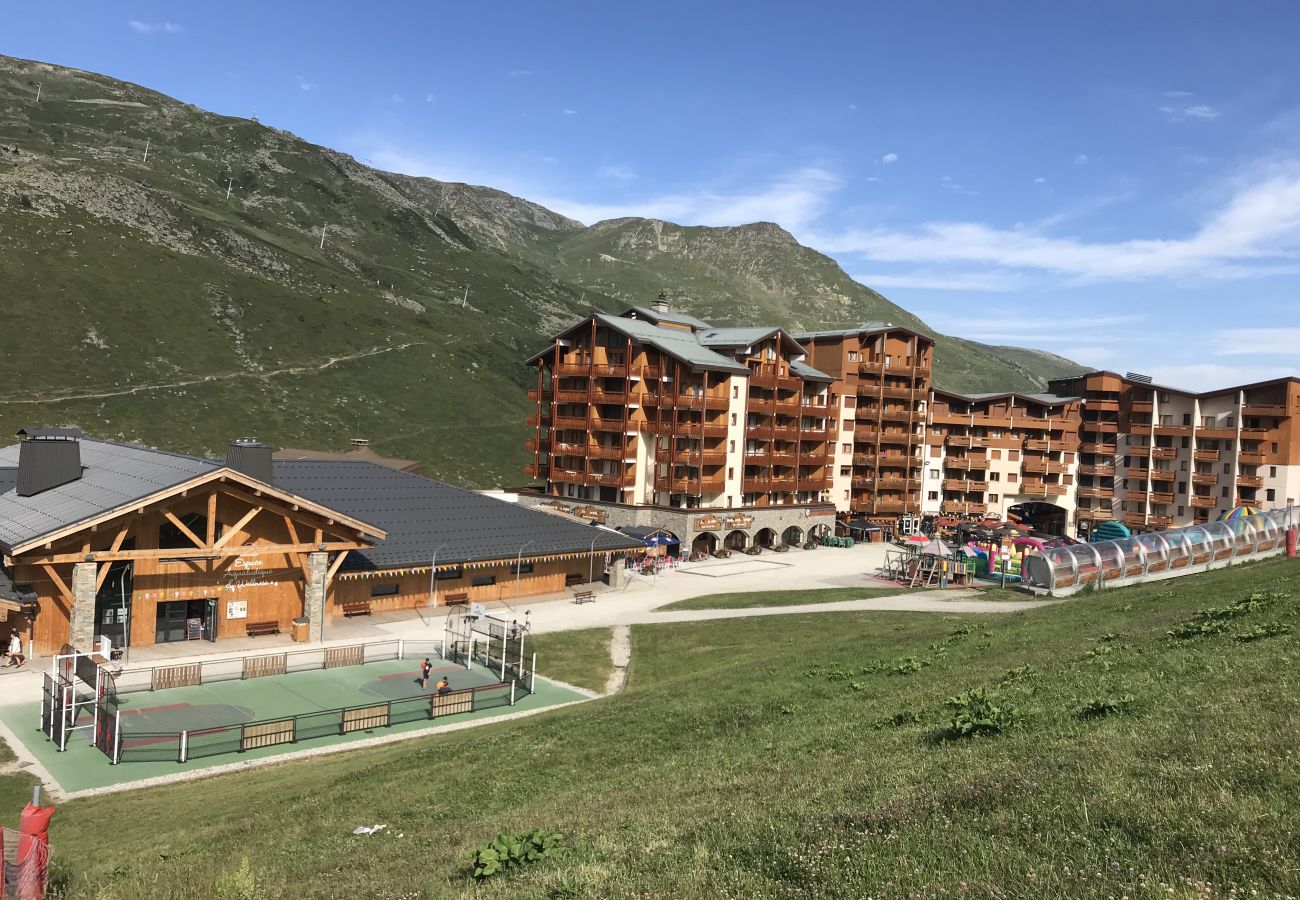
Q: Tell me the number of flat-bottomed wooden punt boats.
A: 0